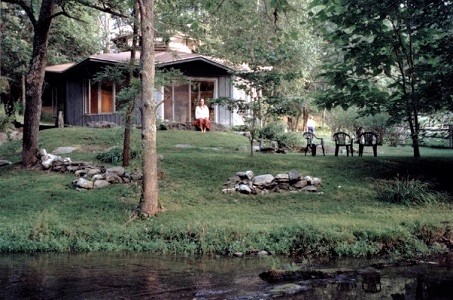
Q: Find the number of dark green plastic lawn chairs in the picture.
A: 3